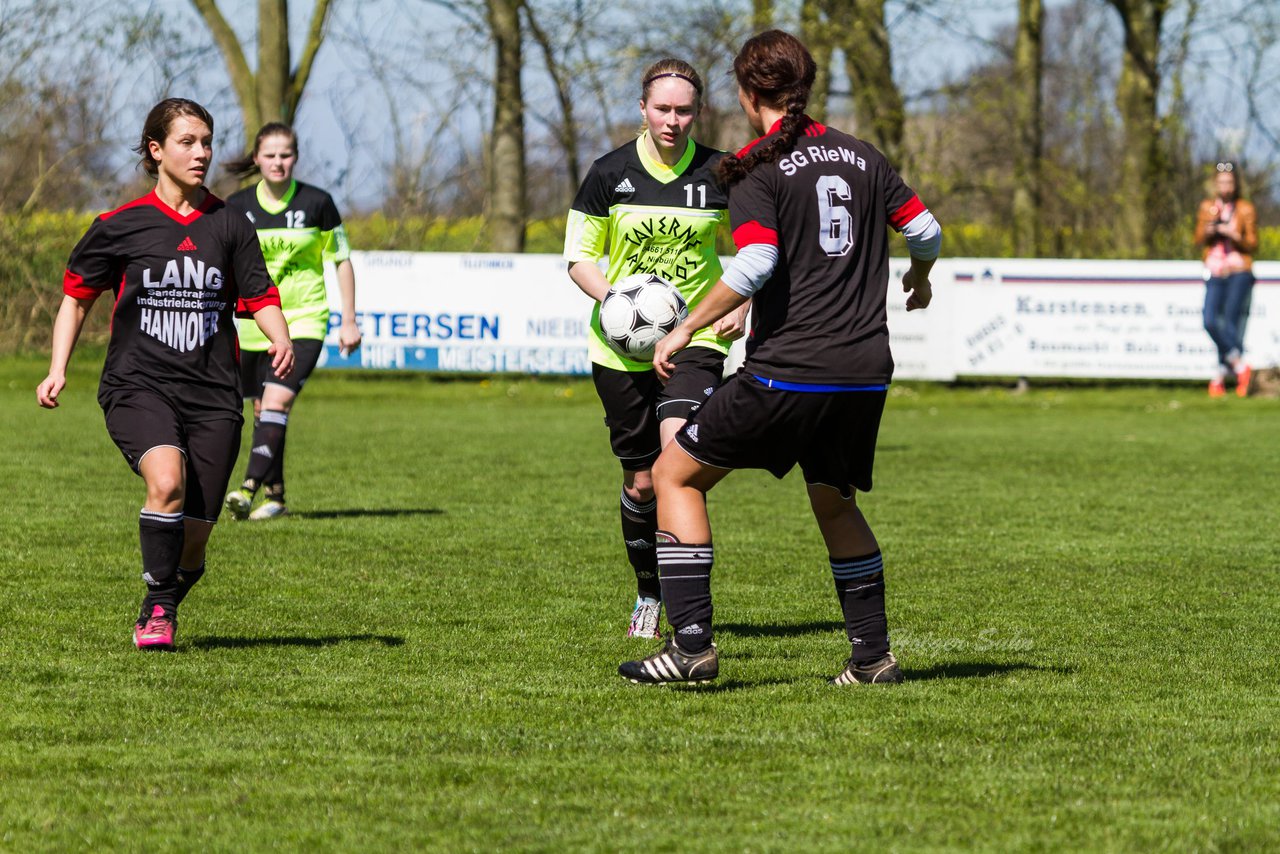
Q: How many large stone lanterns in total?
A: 0